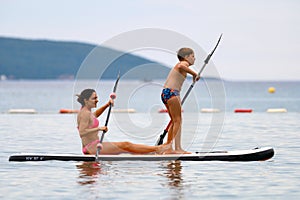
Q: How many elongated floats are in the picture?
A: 7